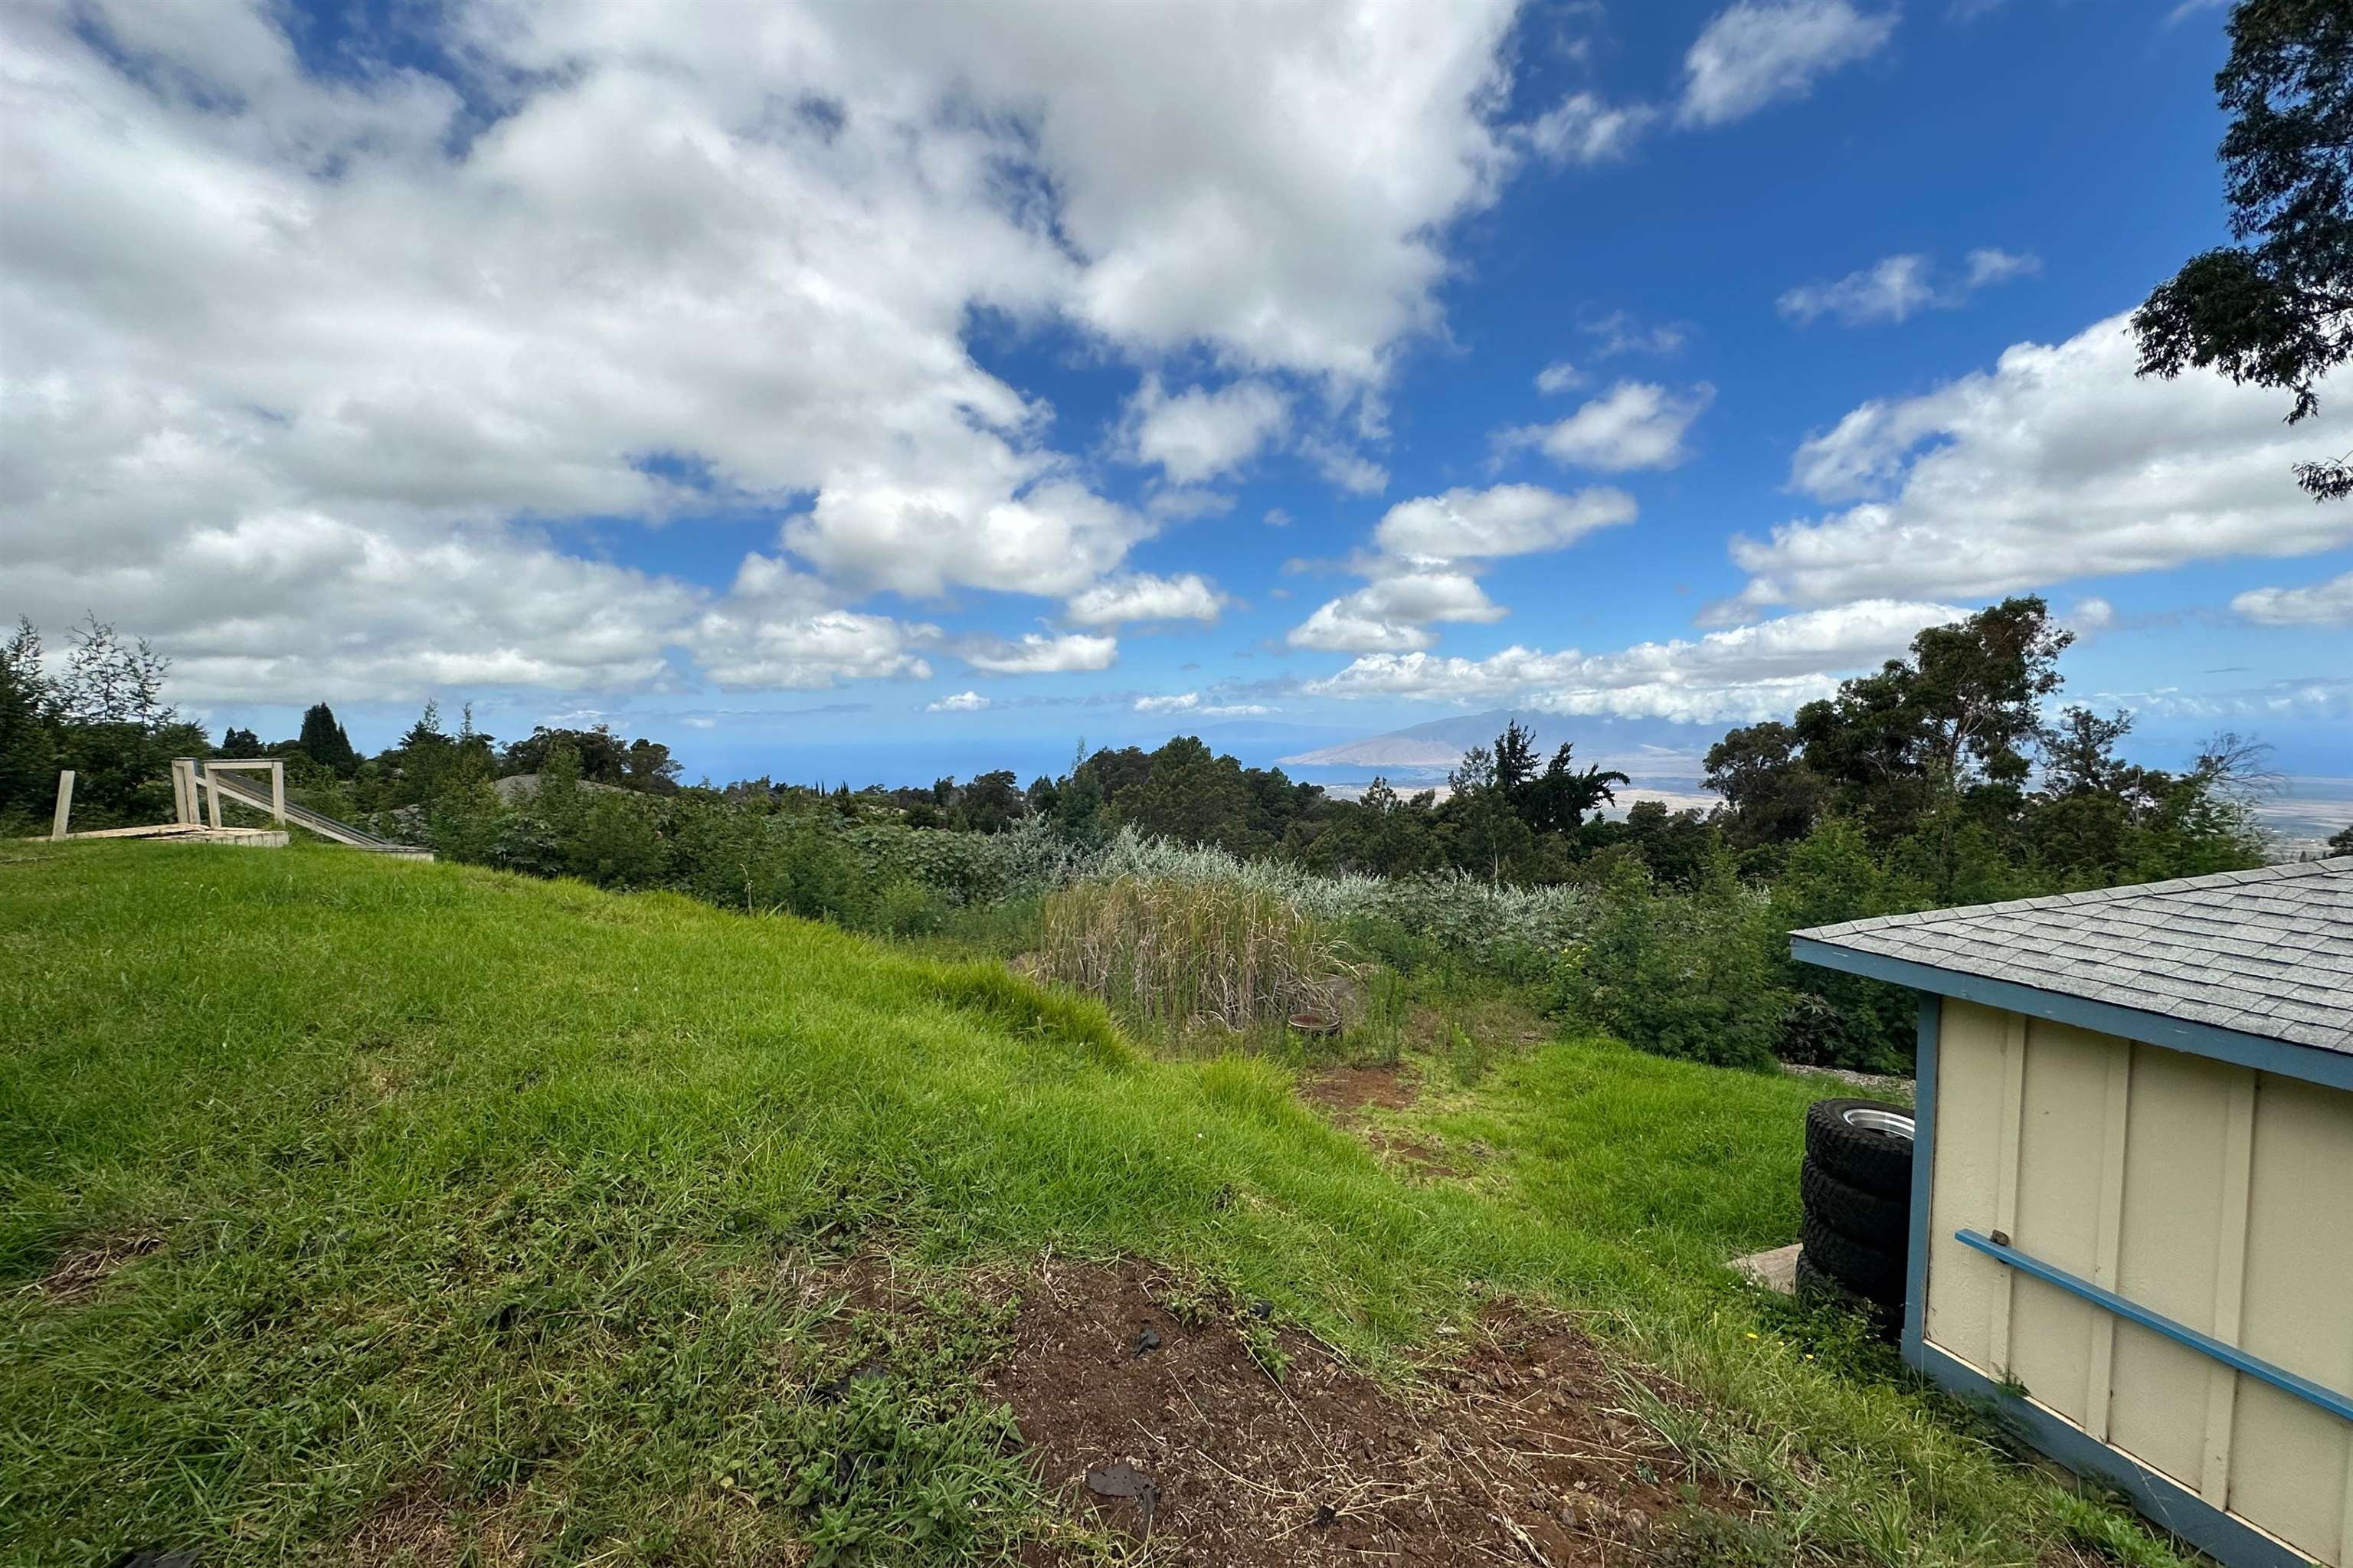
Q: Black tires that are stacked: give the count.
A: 4